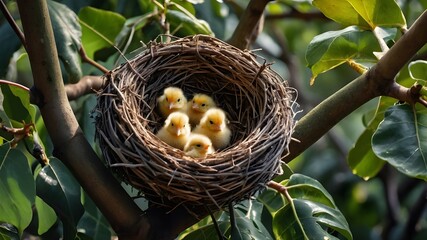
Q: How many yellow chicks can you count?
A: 5